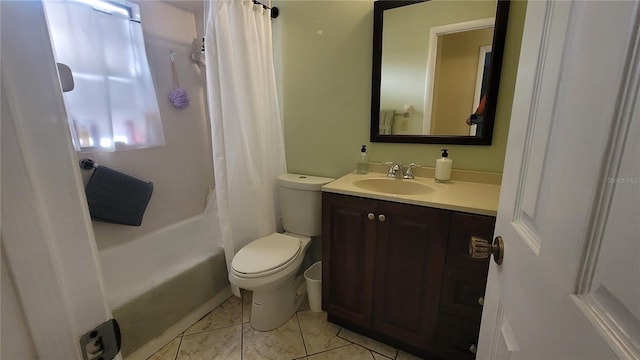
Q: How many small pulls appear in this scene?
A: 4